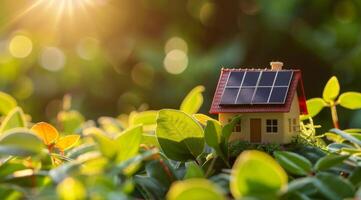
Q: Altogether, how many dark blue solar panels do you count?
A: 8